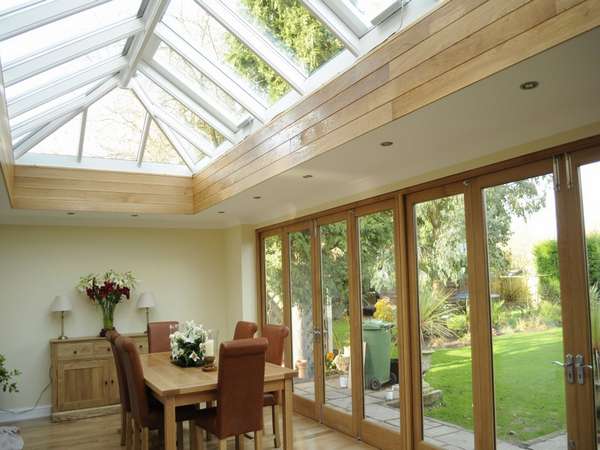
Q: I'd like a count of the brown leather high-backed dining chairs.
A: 6